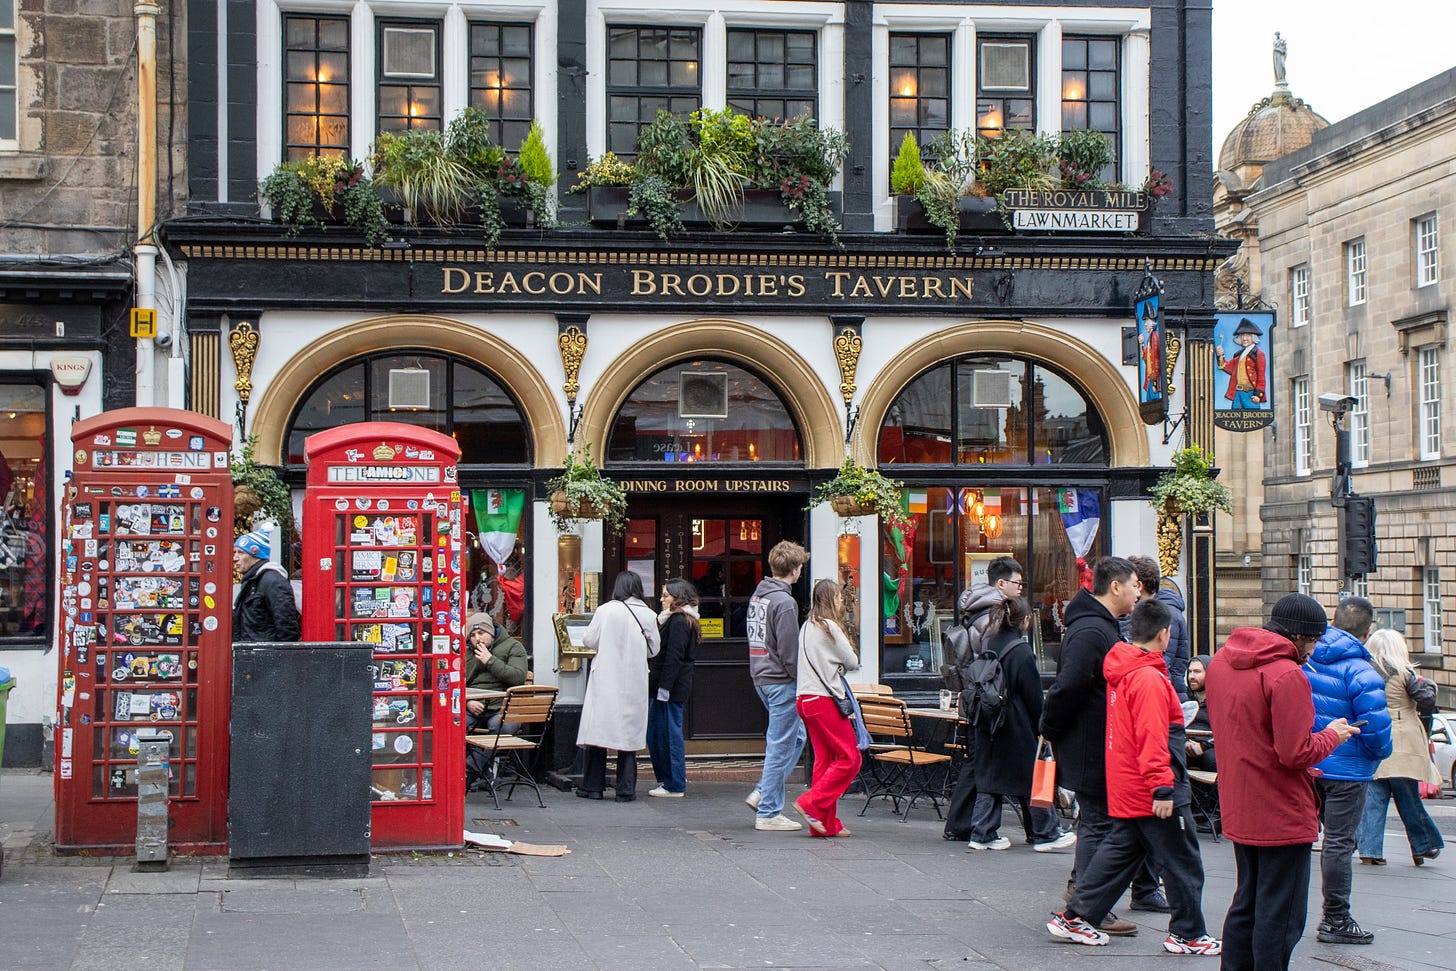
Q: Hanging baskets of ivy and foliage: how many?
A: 4